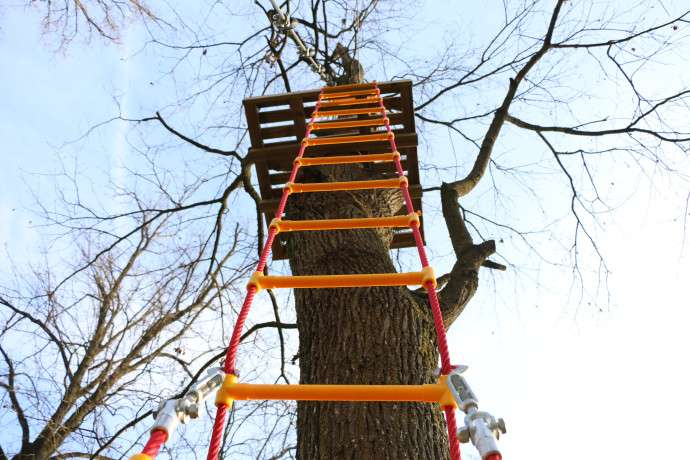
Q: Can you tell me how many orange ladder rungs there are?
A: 11